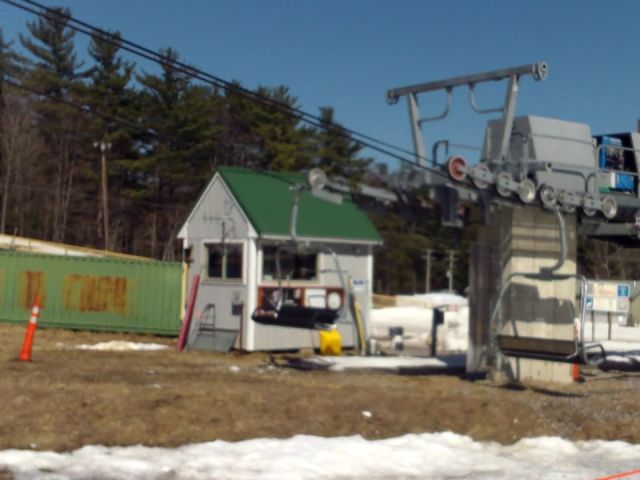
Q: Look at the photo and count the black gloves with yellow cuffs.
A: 0